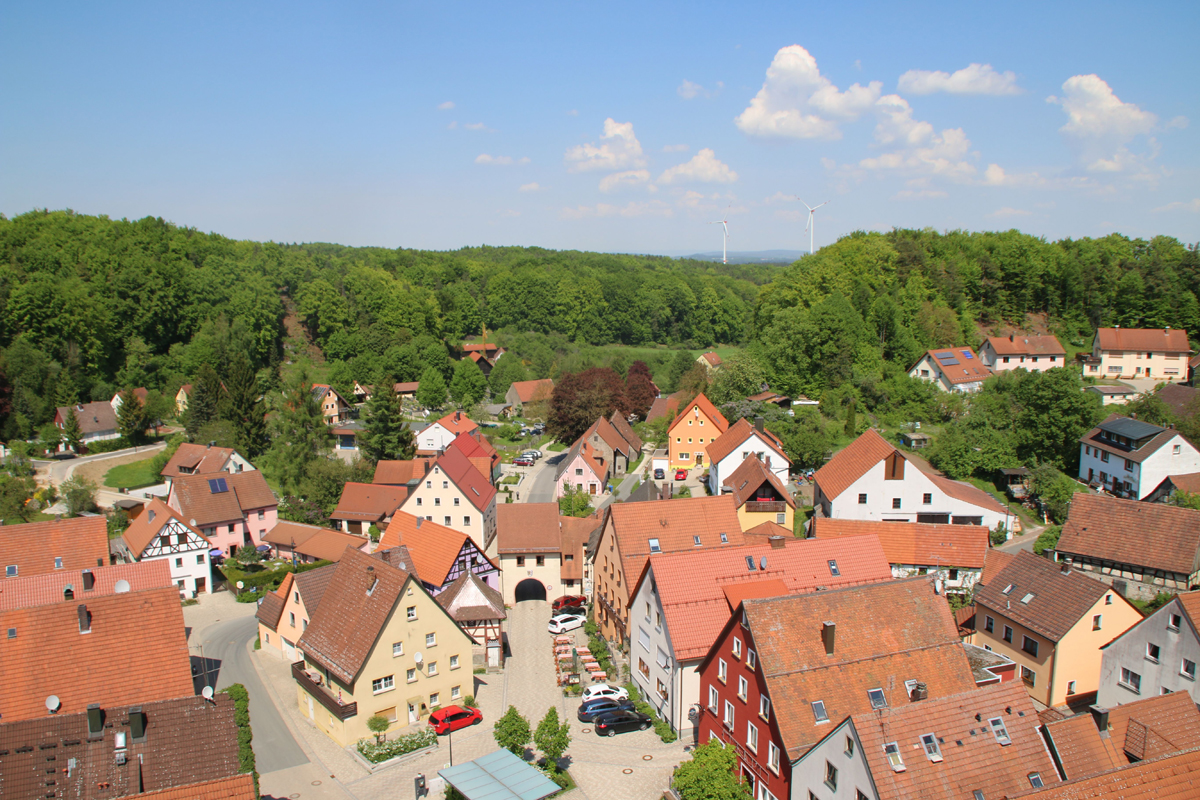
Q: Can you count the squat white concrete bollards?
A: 0